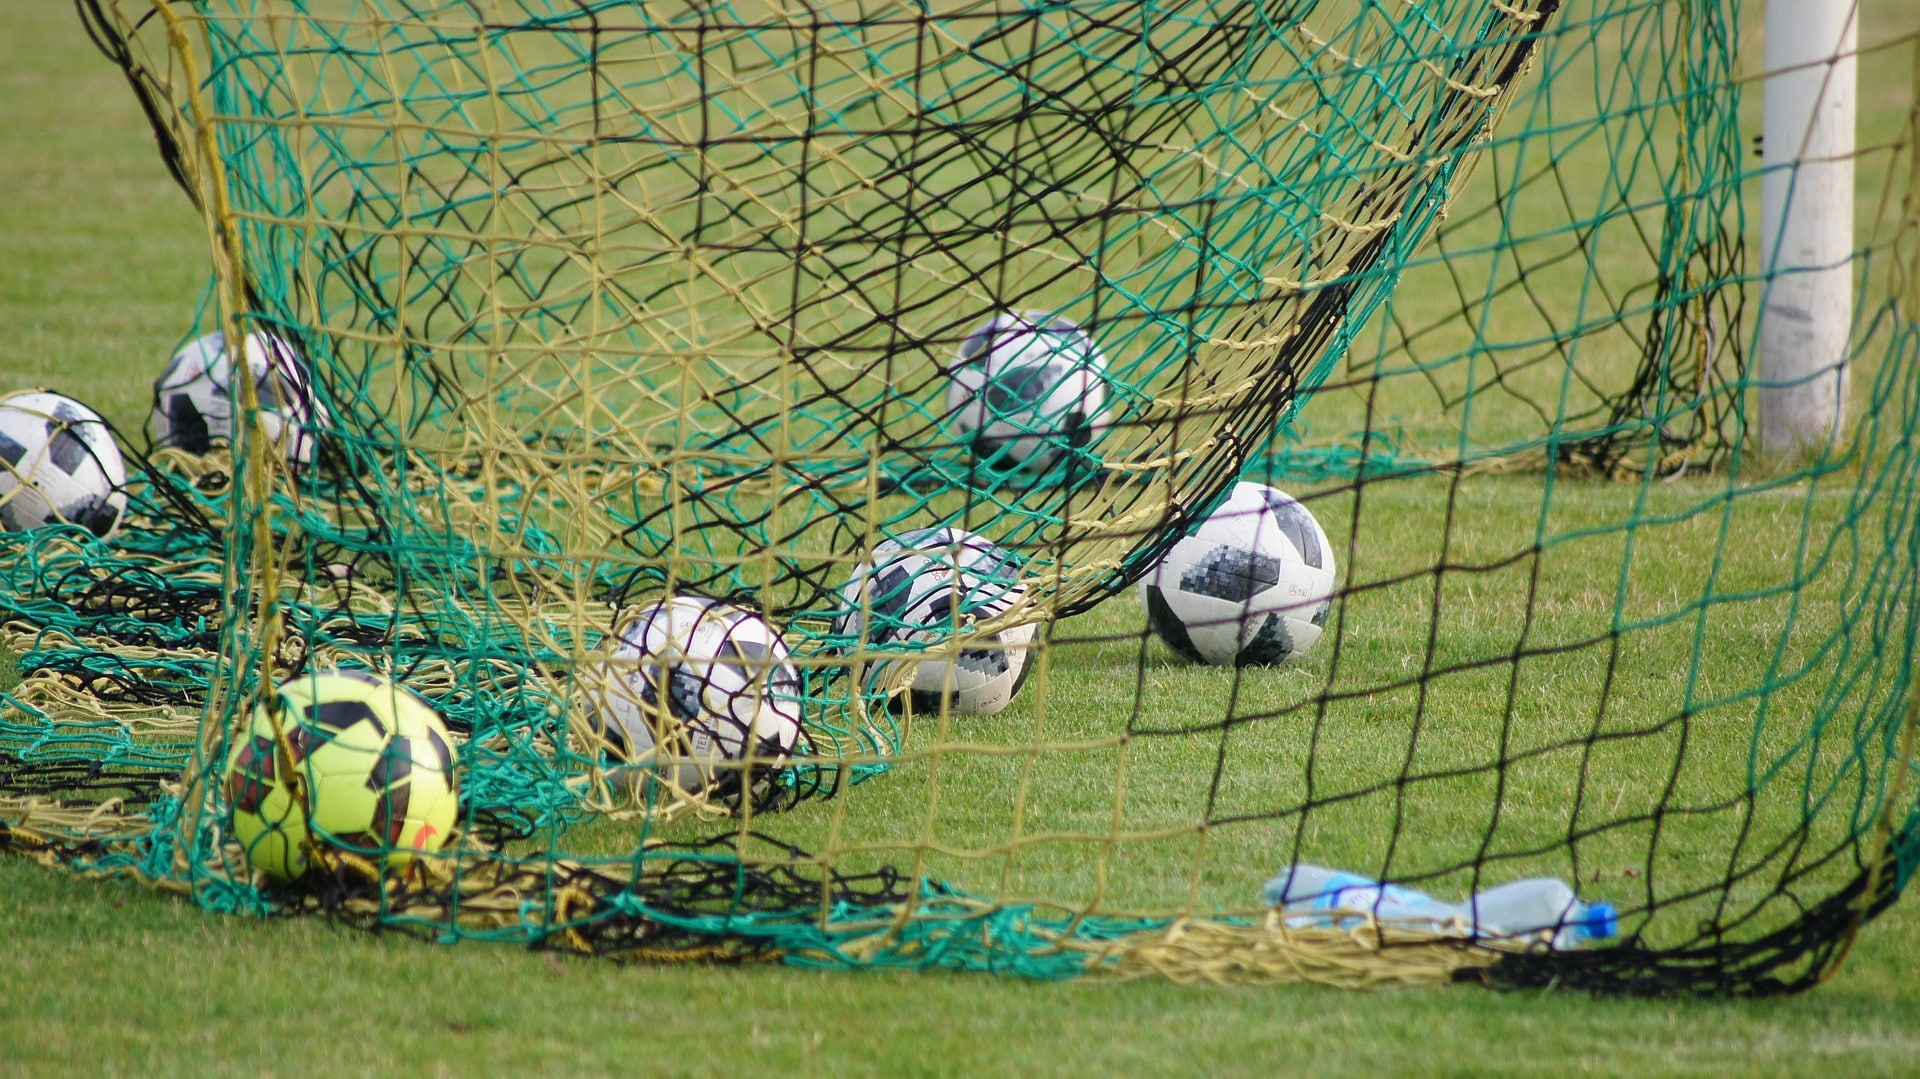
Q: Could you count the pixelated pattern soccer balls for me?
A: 6